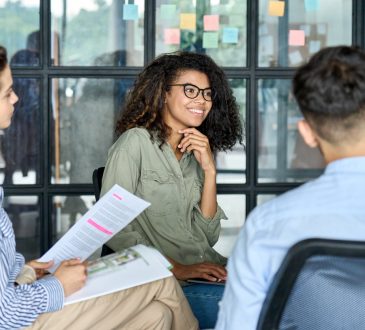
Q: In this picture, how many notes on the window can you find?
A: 10